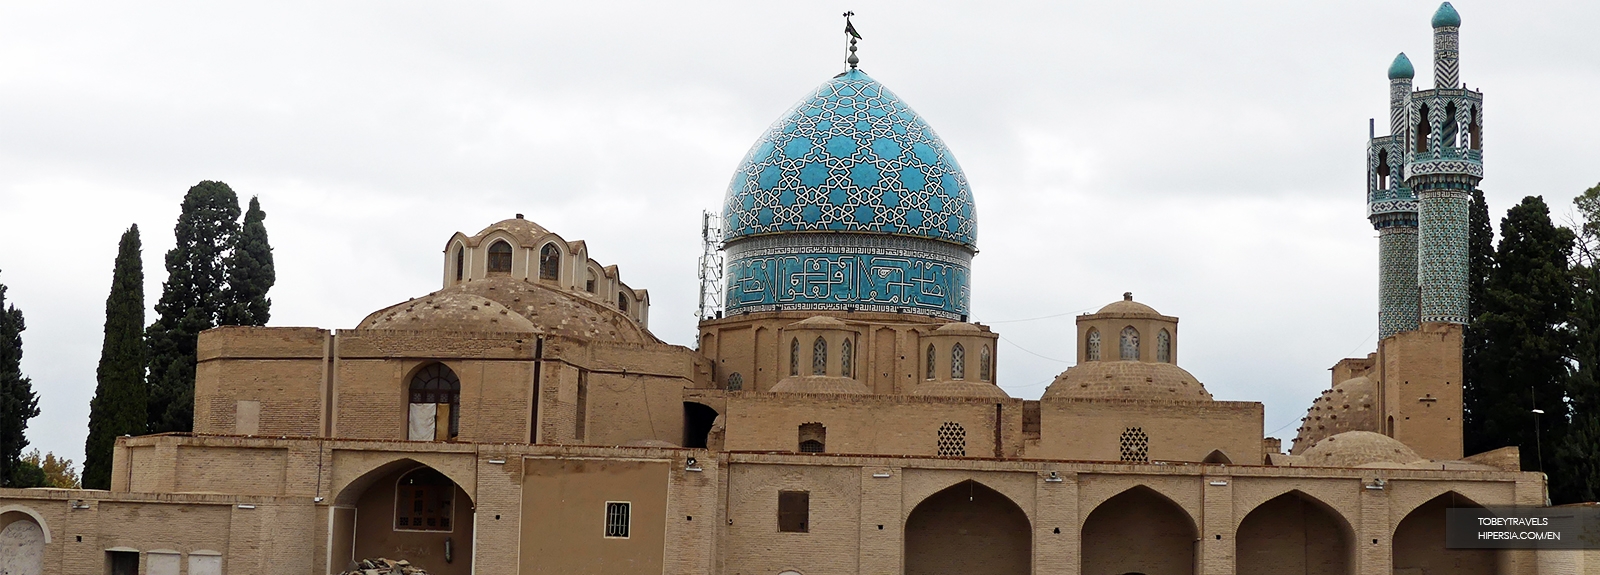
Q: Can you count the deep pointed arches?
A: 5